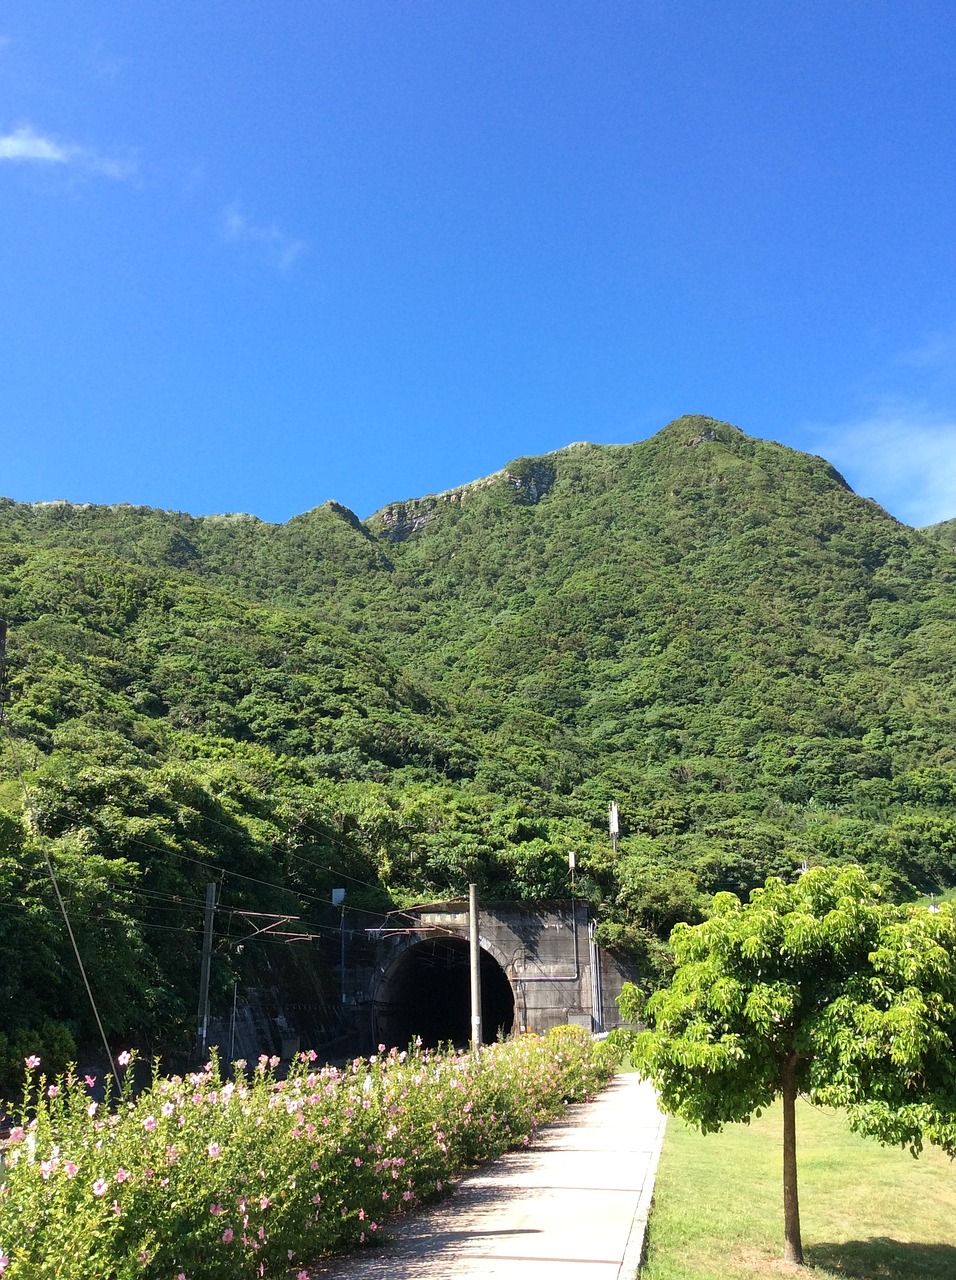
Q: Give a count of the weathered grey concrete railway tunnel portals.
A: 1